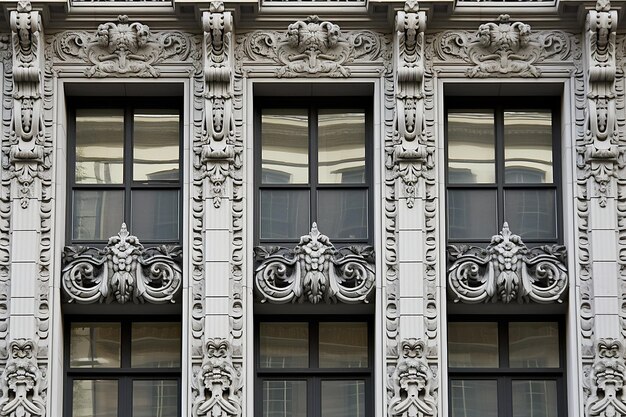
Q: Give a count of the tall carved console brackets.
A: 4